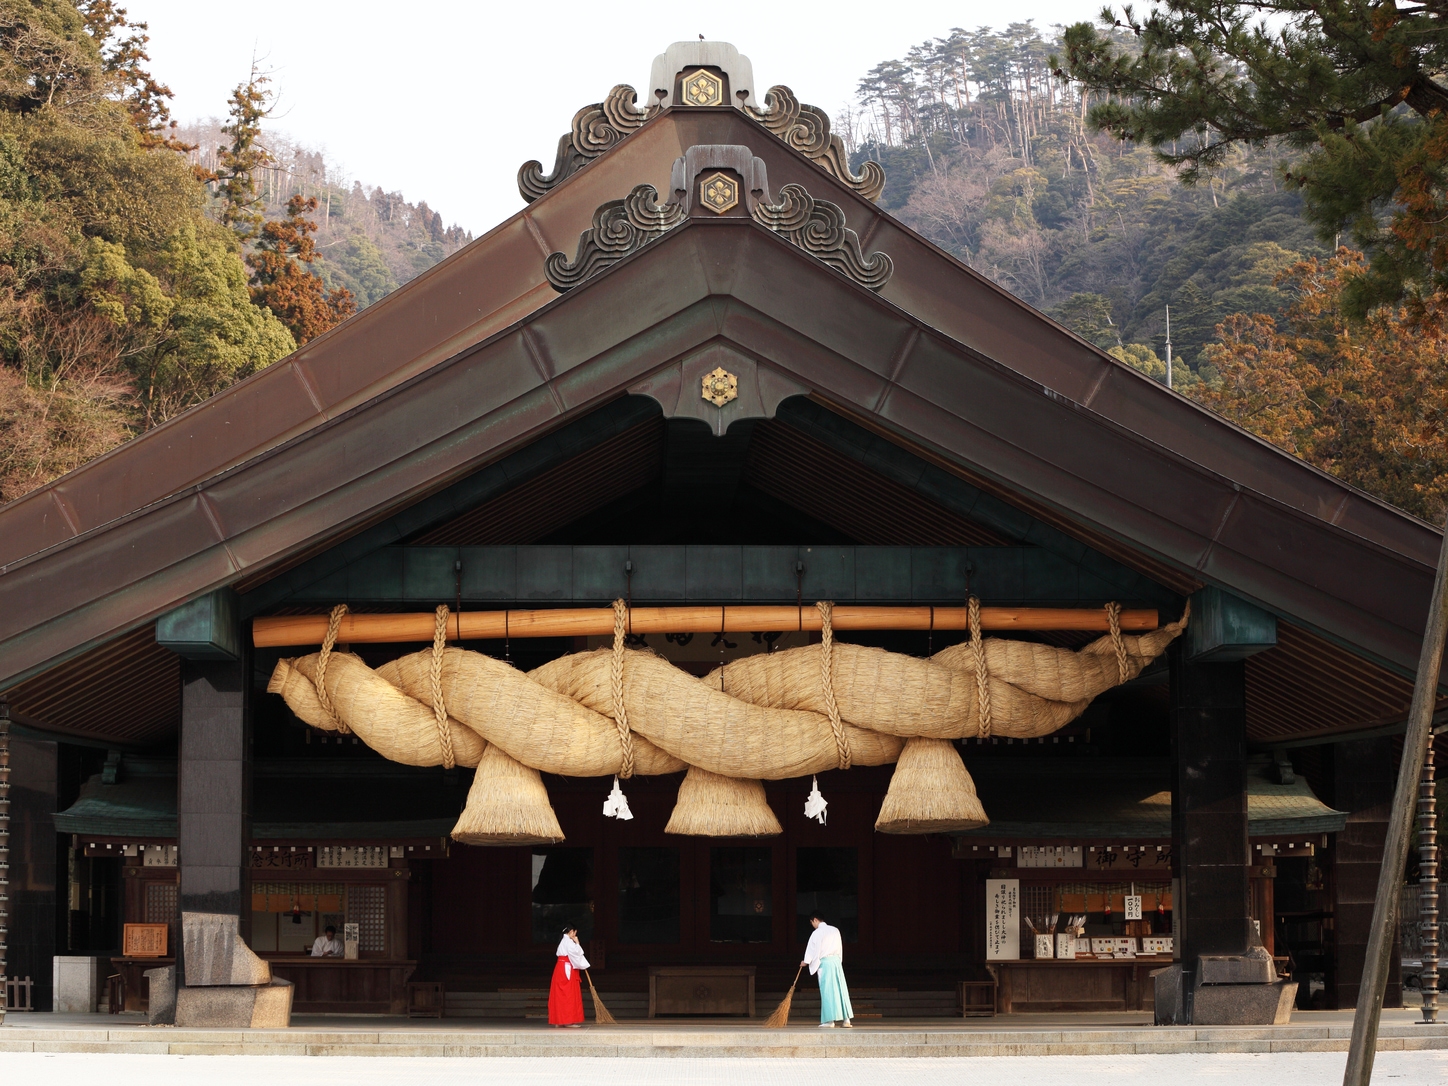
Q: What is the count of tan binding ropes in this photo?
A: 6